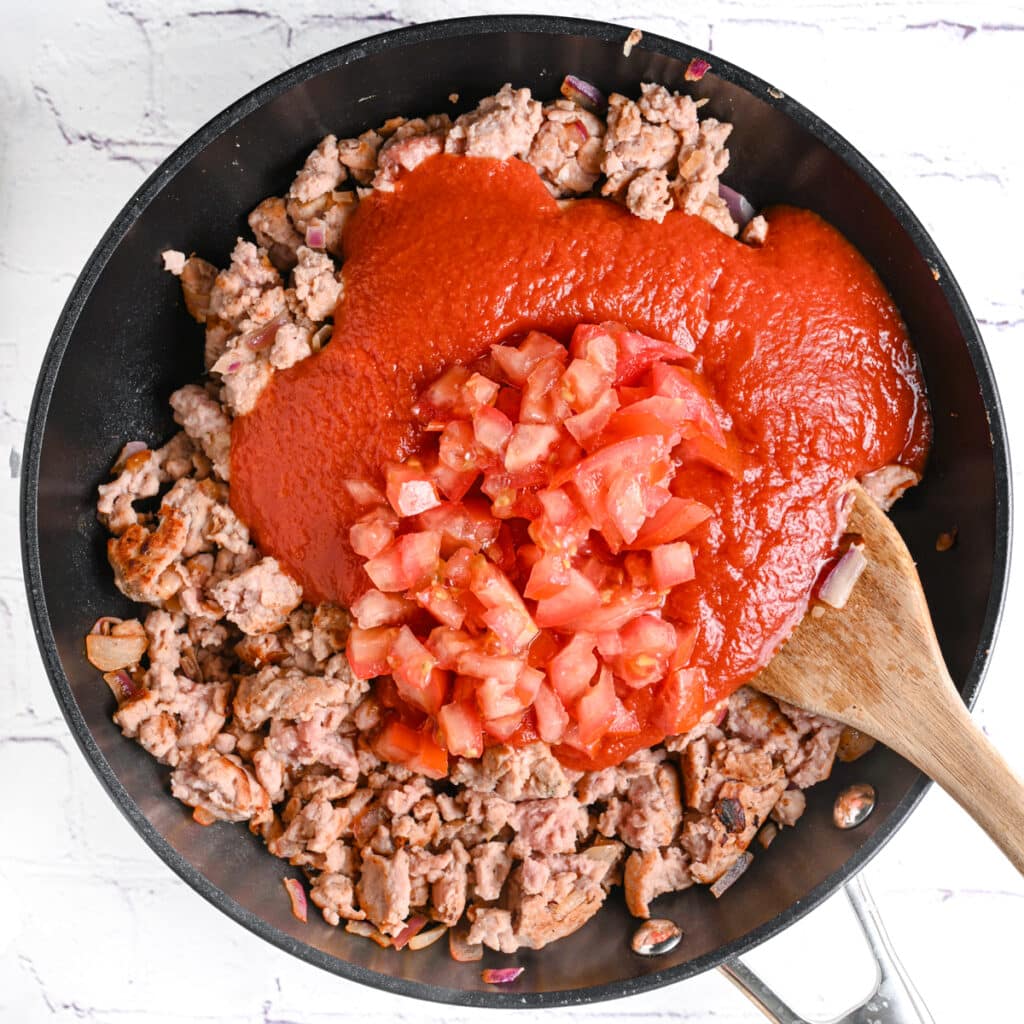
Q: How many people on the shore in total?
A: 0